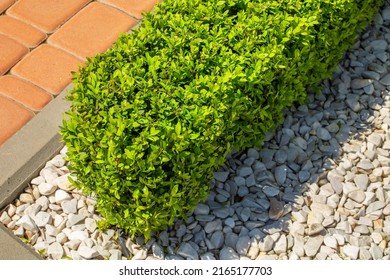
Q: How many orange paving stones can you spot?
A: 9